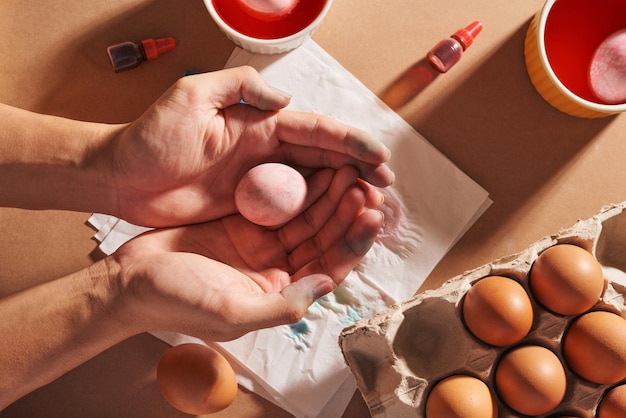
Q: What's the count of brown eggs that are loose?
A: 1